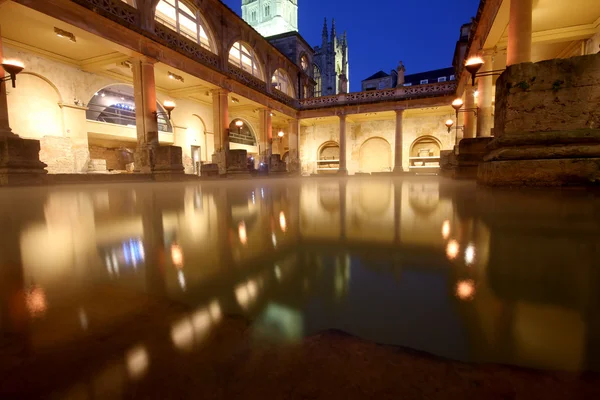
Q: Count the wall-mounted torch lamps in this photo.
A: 7